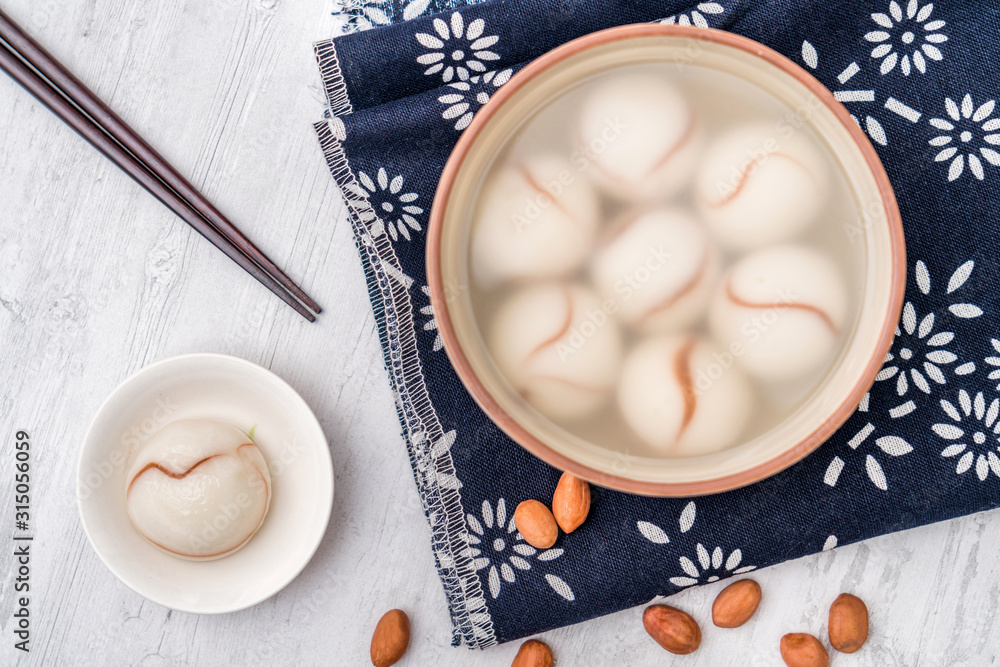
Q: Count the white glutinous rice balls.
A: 8